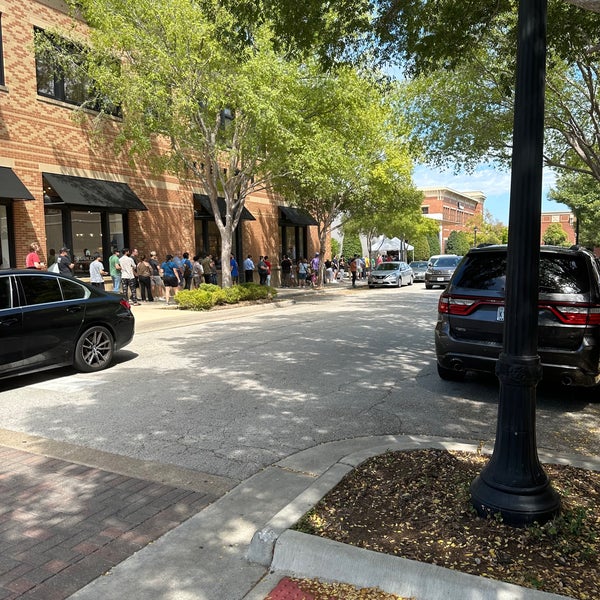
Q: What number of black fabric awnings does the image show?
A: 4